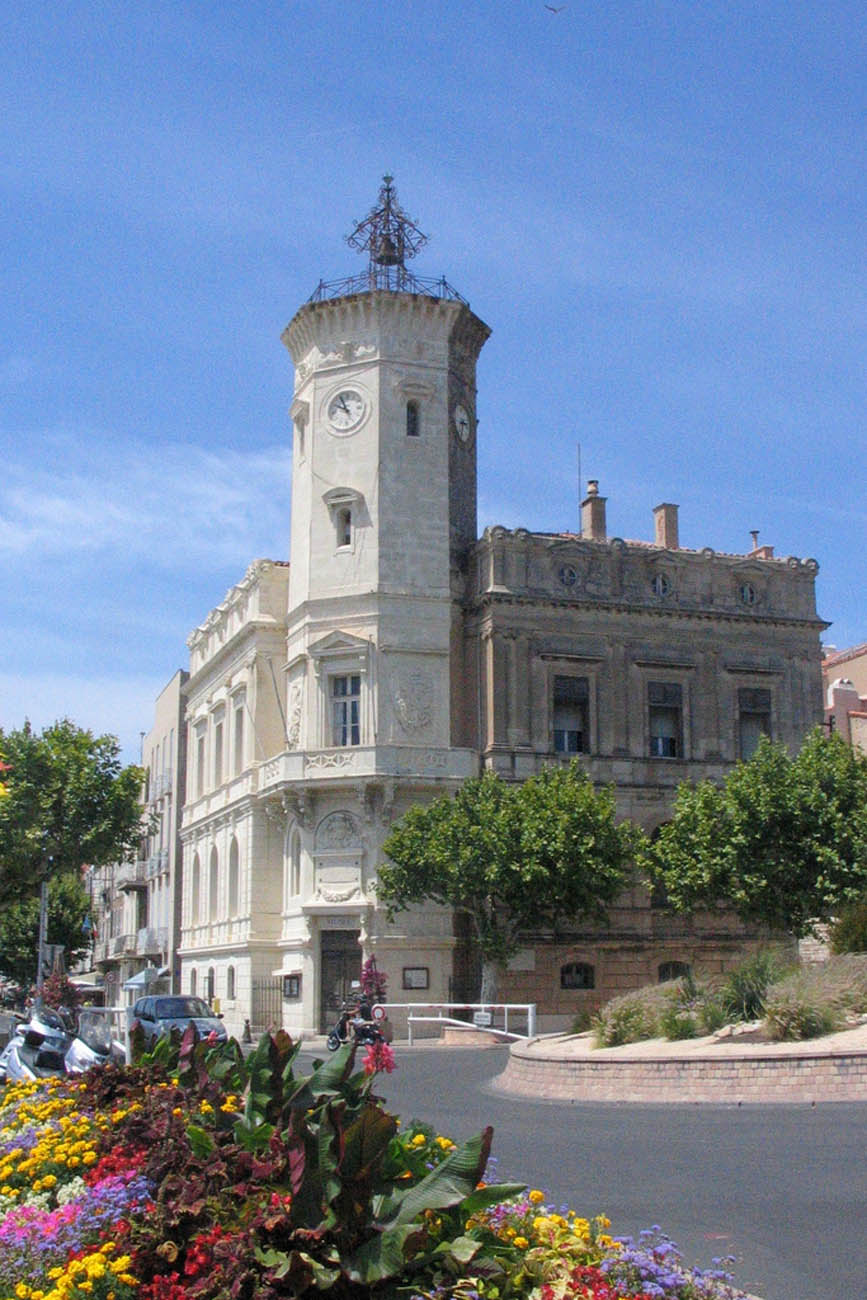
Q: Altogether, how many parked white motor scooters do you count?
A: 2